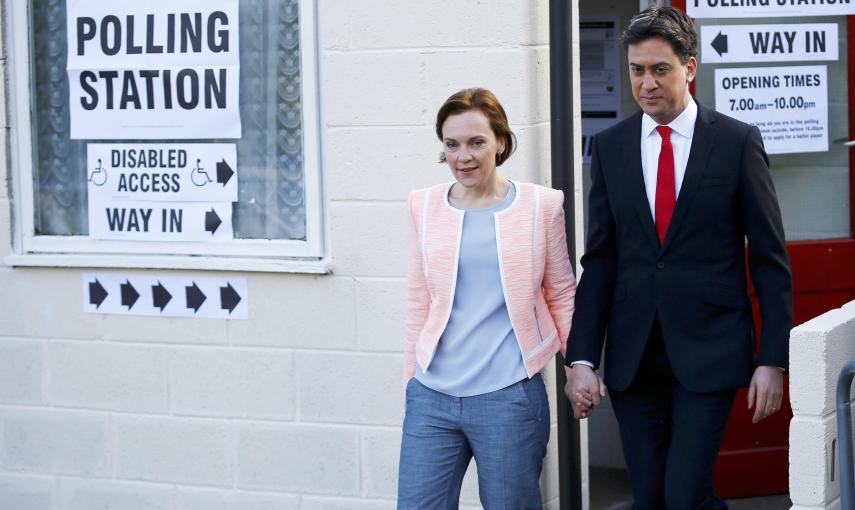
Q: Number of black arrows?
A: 8